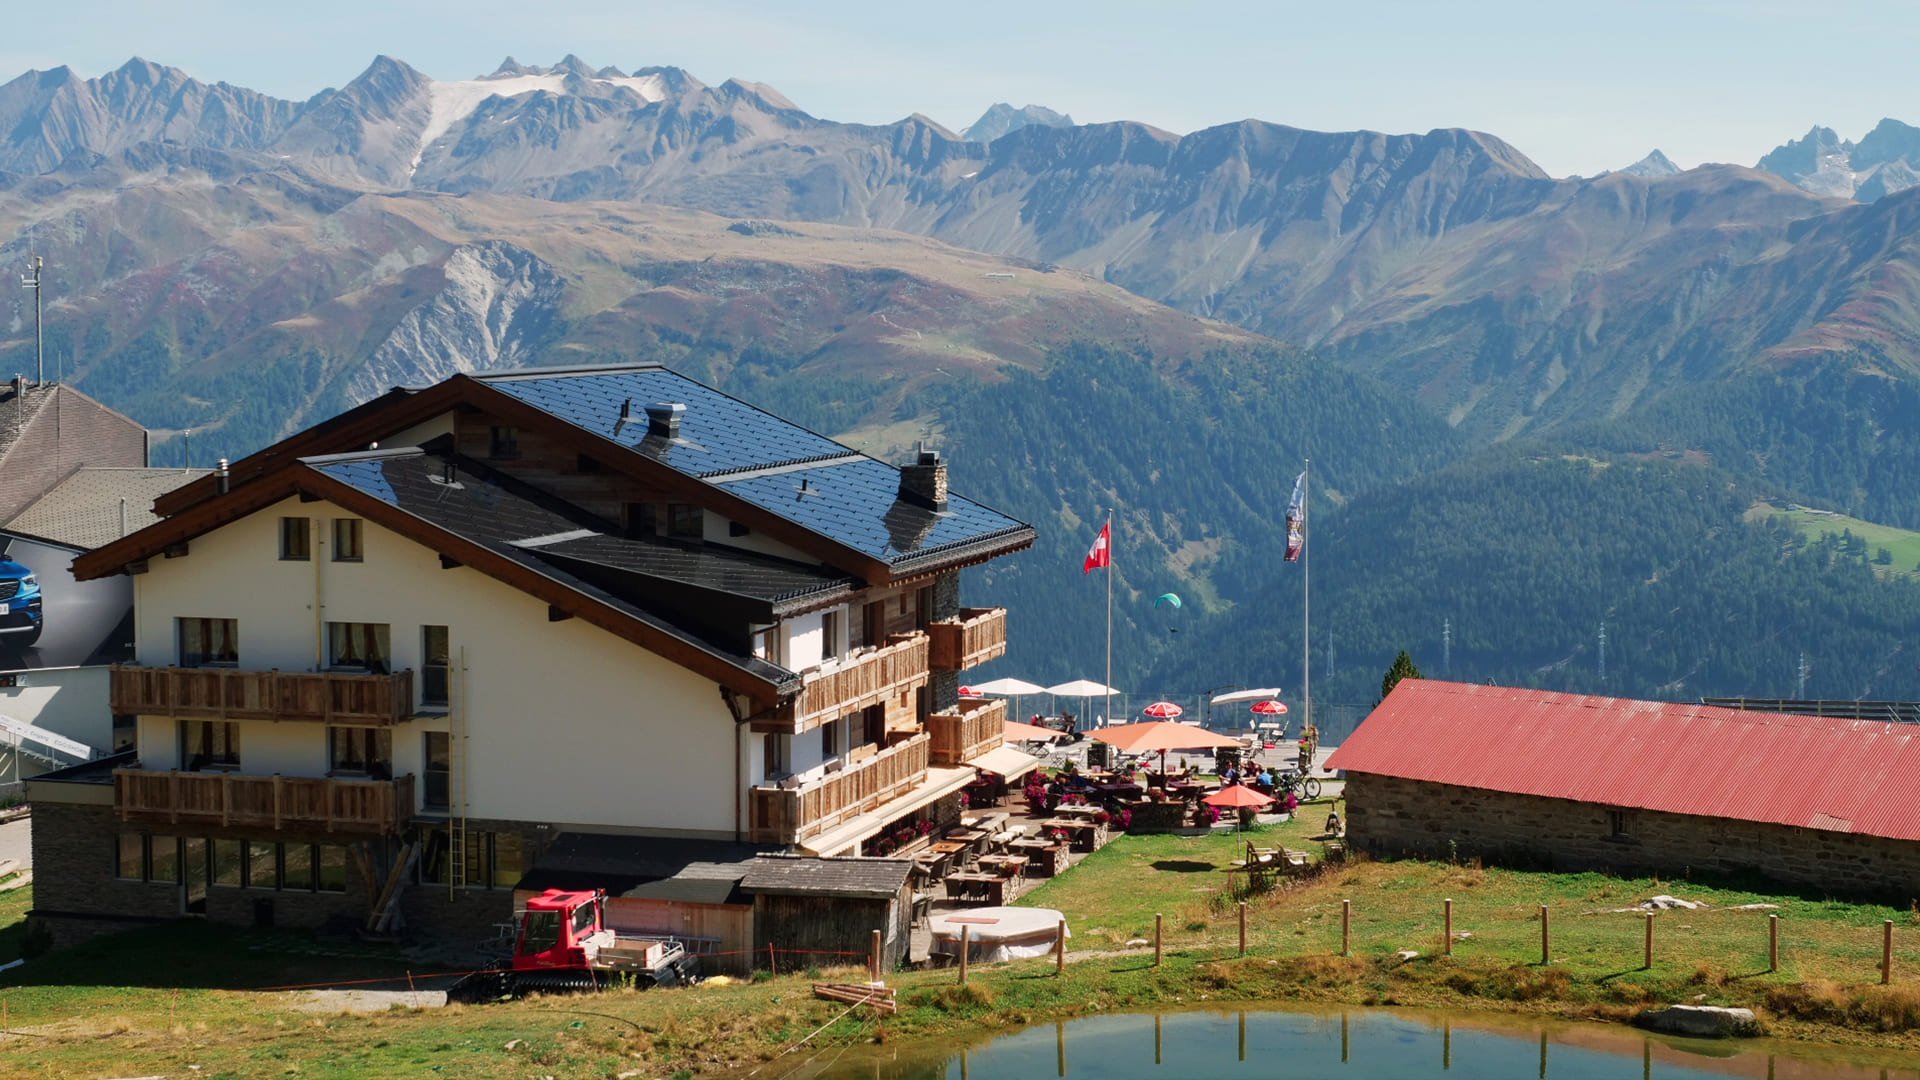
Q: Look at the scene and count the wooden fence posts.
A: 11